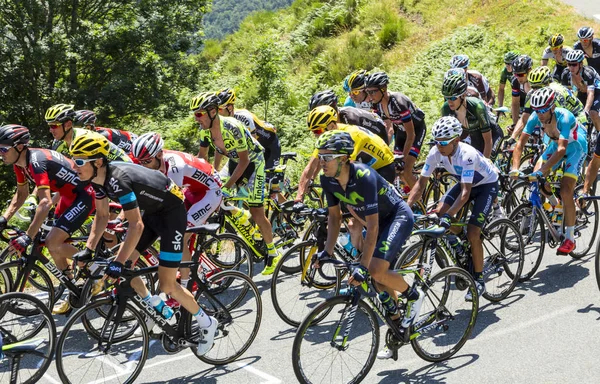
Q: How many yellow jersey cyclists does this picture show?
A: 1